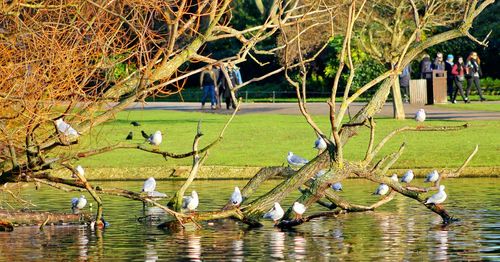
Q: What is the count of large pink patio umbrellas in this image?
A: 0